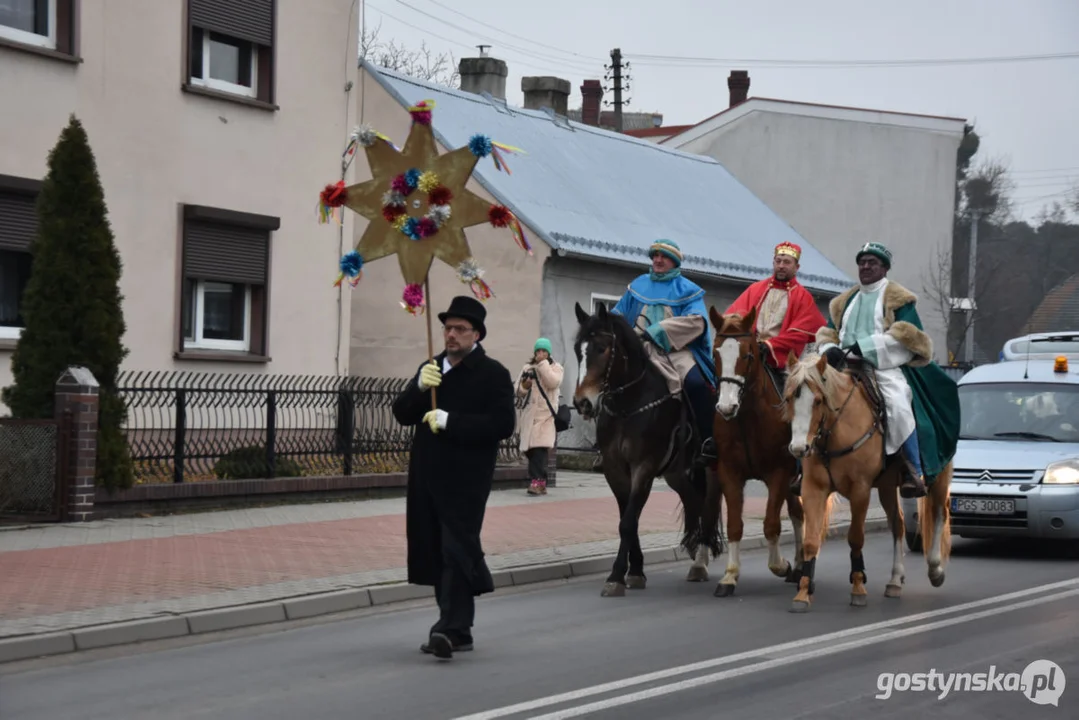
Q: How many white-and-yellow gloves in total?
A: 2